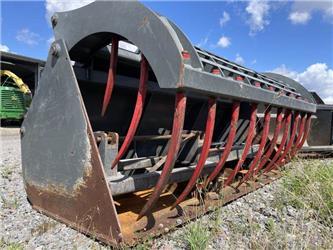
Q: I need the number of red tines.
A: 12